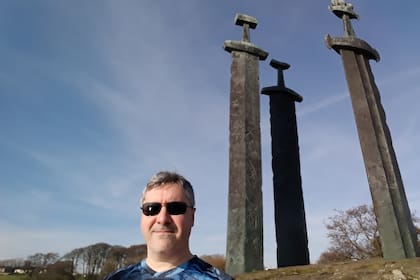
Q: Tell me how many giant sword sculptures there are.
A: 3